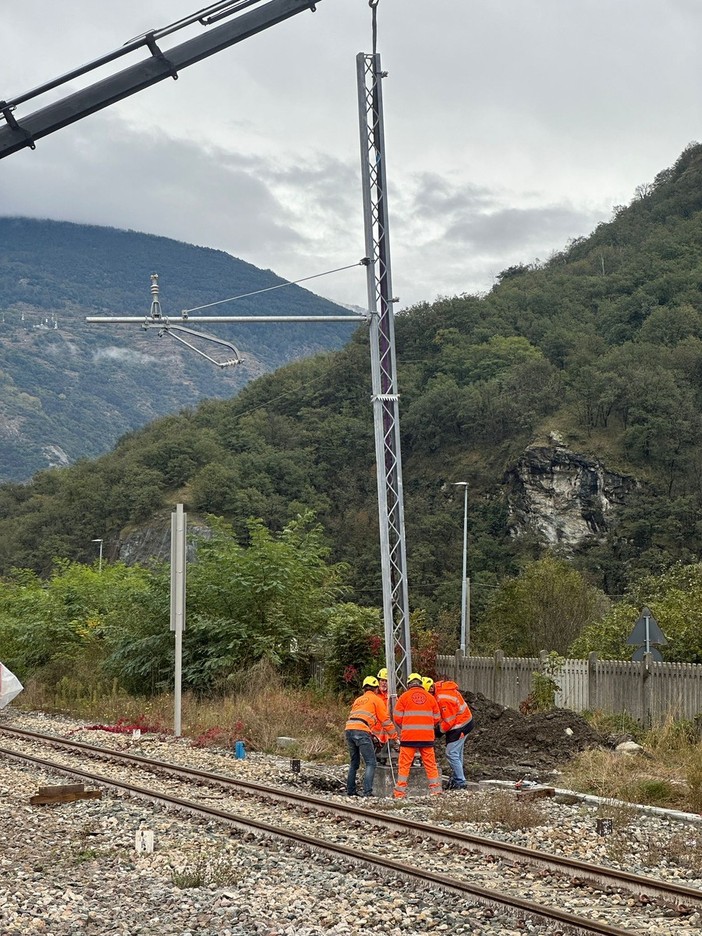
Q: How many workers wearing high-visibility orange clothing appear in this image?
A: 4